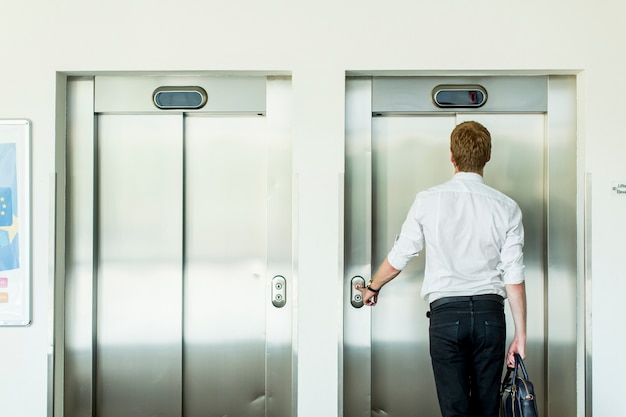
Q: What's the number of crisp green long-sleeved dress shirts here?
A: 0